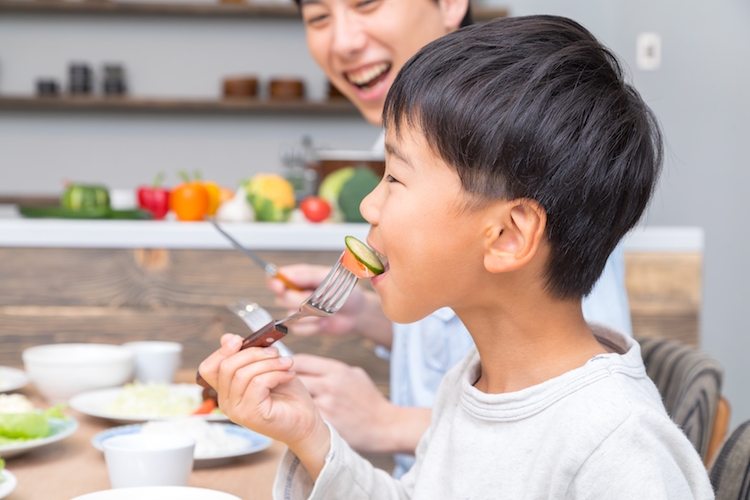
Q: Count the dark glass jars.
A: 3